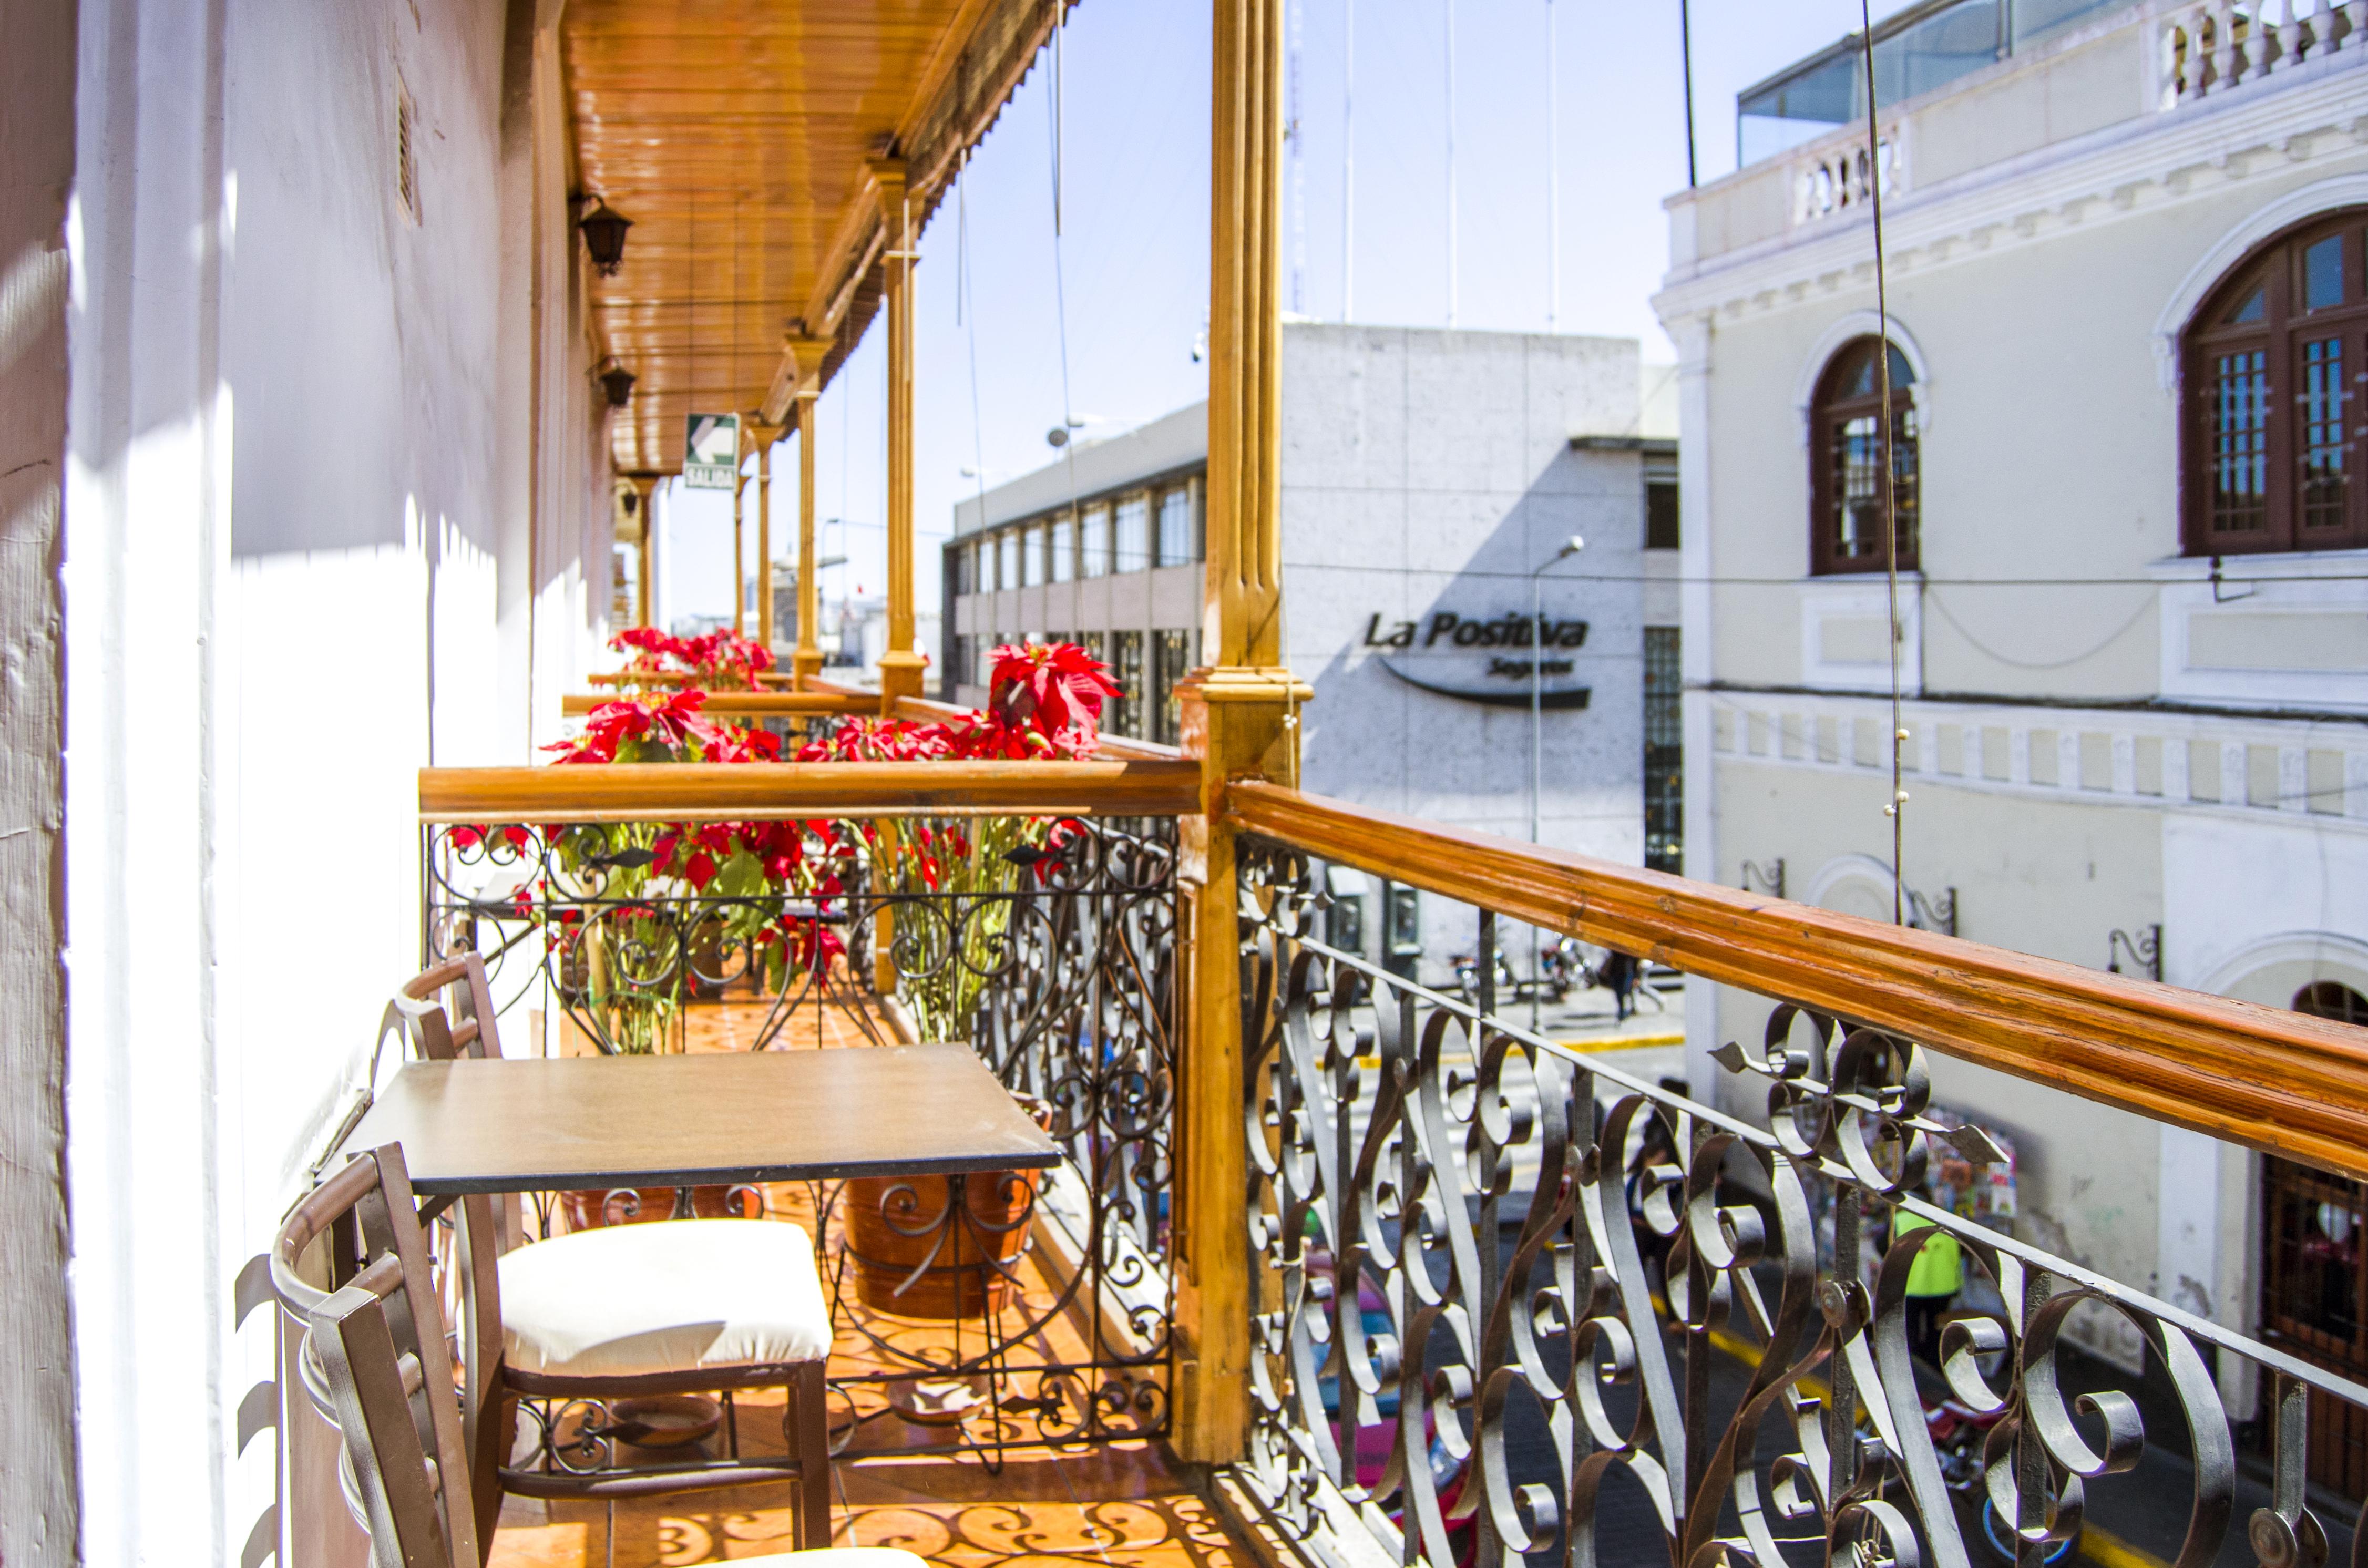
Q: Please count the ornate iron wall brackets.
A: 3